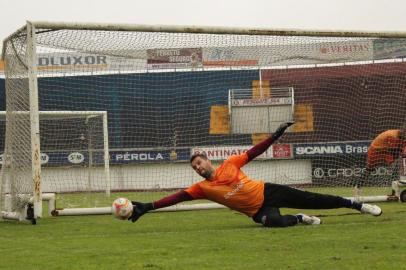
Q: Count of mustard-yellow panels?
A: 4